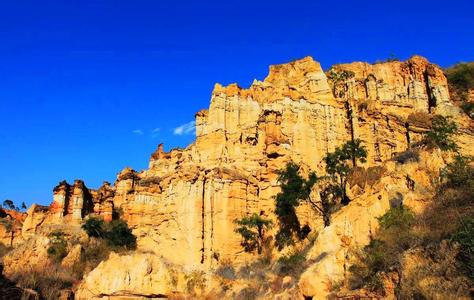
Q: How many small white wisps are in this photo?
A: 3